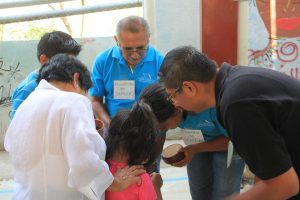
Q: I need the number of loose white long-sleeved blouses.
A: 1